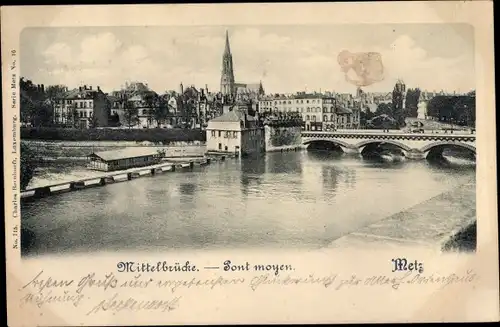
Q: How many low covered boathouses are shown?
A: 1